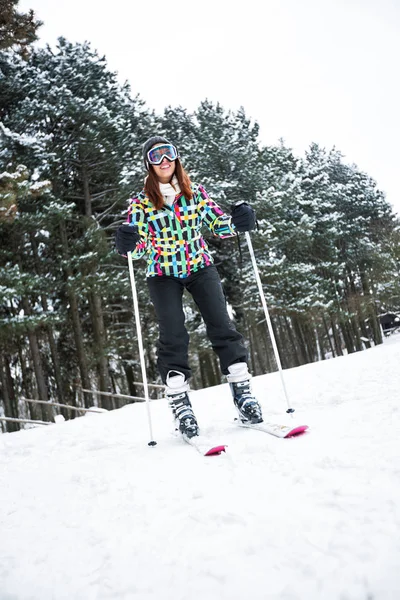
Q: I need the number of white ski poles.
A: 2